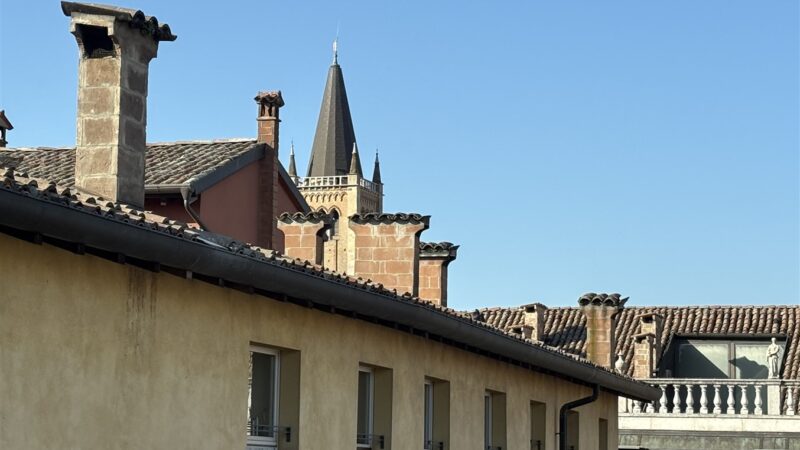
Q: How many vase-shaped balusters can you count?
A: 11